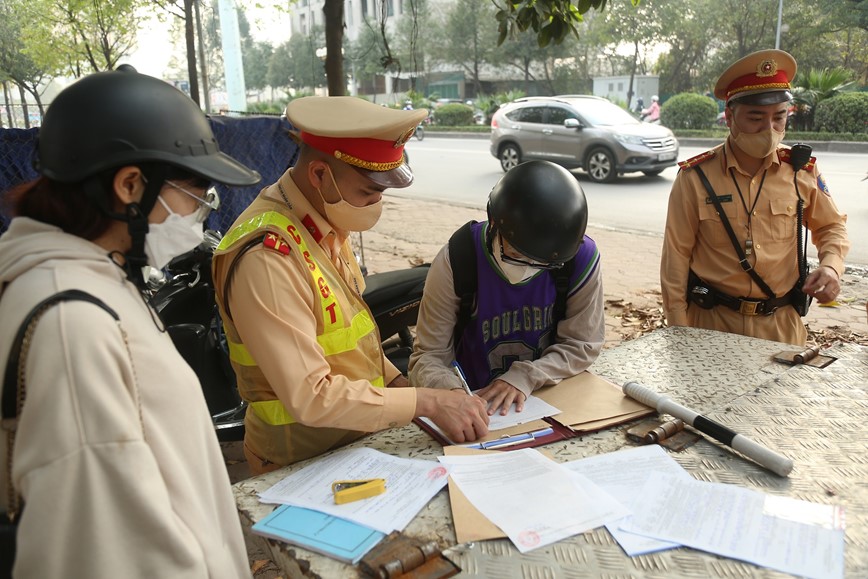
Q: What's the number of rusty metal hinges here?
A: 3